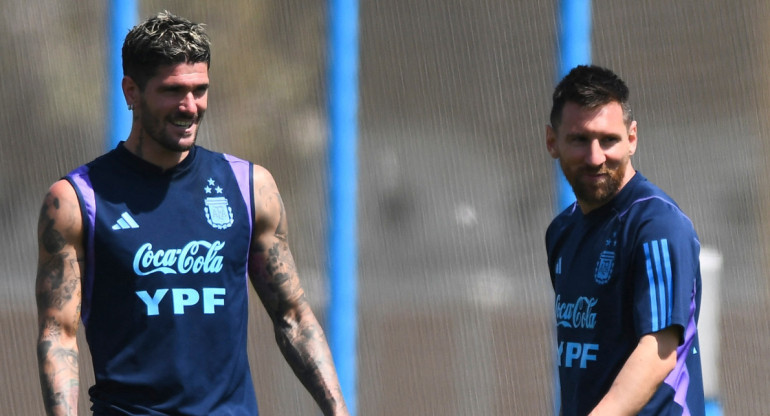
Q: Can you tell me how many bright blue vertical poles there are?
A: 3